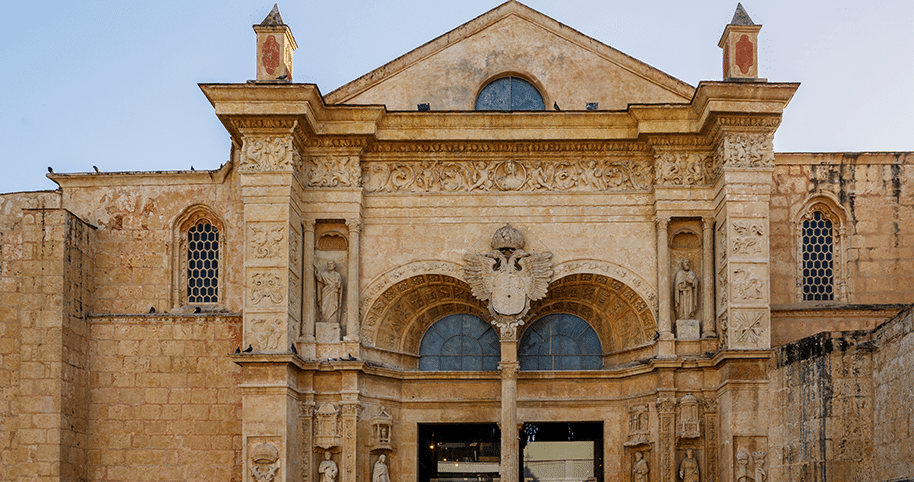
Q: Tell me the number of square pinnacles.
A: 2